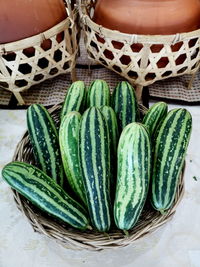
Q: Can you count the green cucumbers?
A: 11